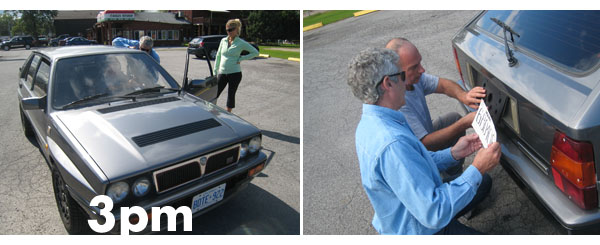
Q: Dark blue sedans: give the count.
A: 1